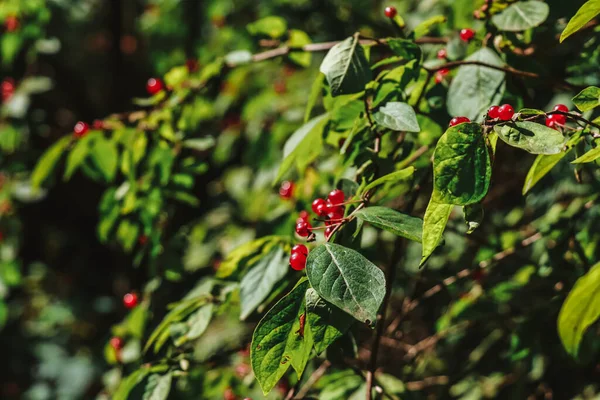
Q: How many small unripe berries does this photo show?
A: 0